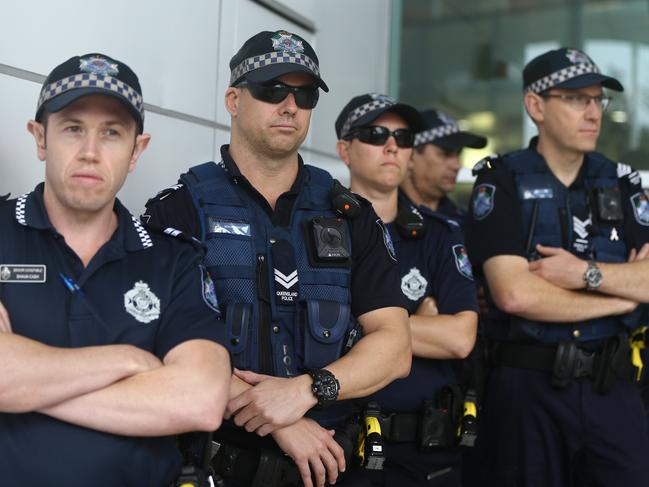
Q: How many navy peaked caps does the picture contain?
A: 5